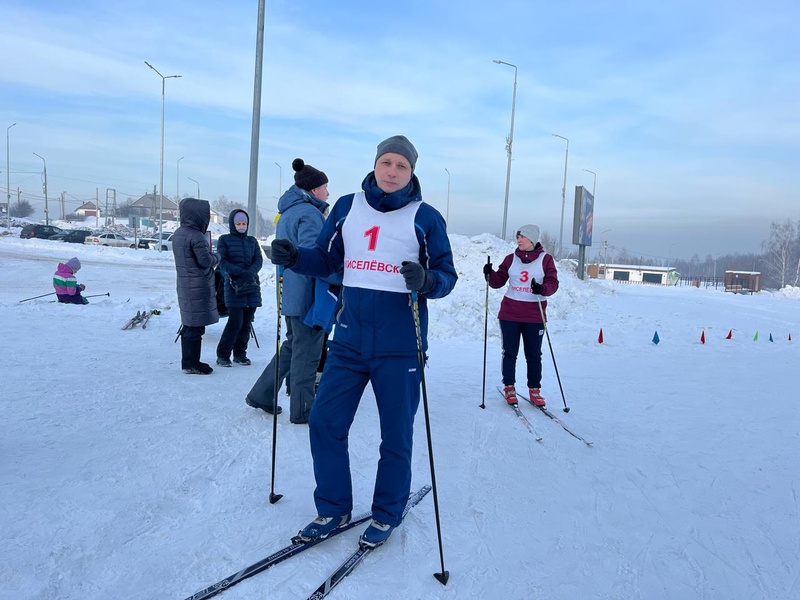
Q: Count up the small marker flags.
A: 7